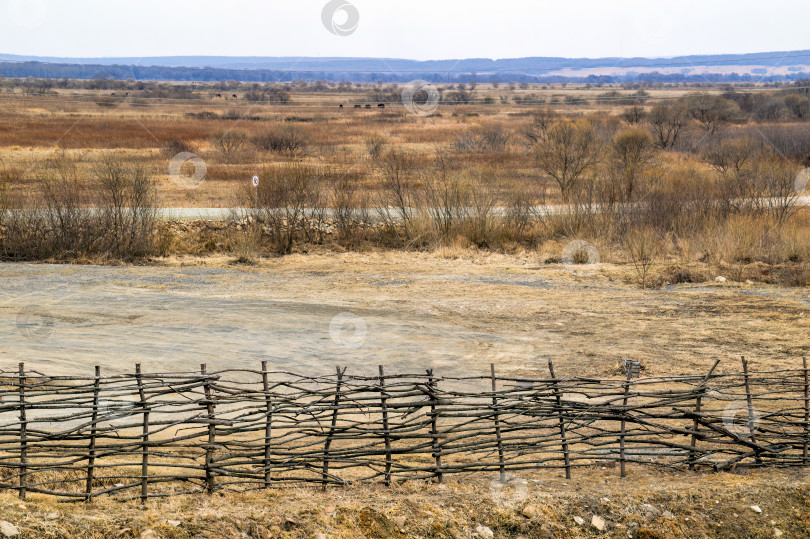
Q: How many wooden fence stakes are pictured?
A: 14